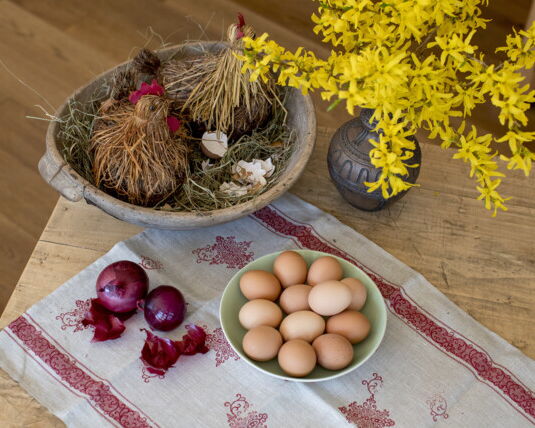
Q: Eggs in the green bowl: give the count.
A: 12